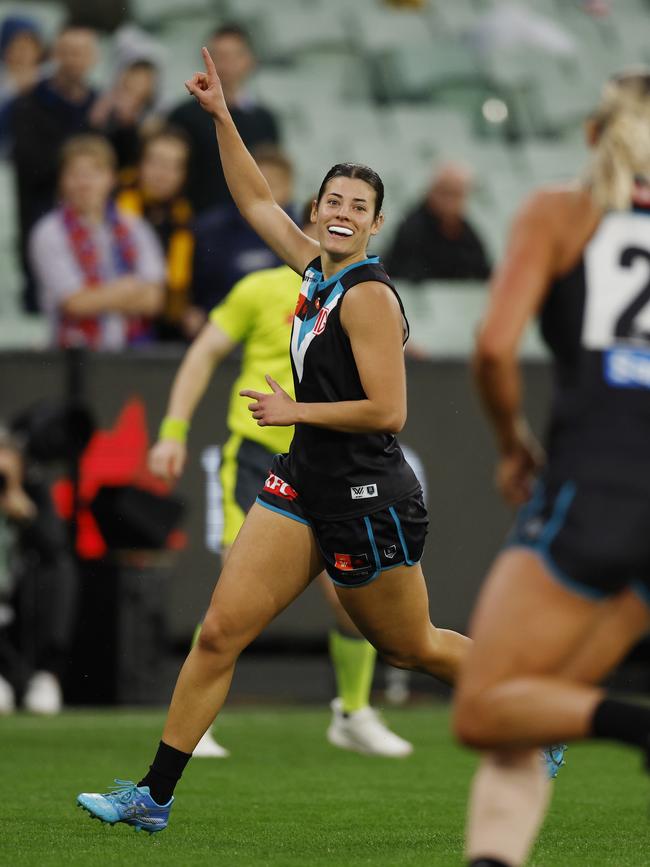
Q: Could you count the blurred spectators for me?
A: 8